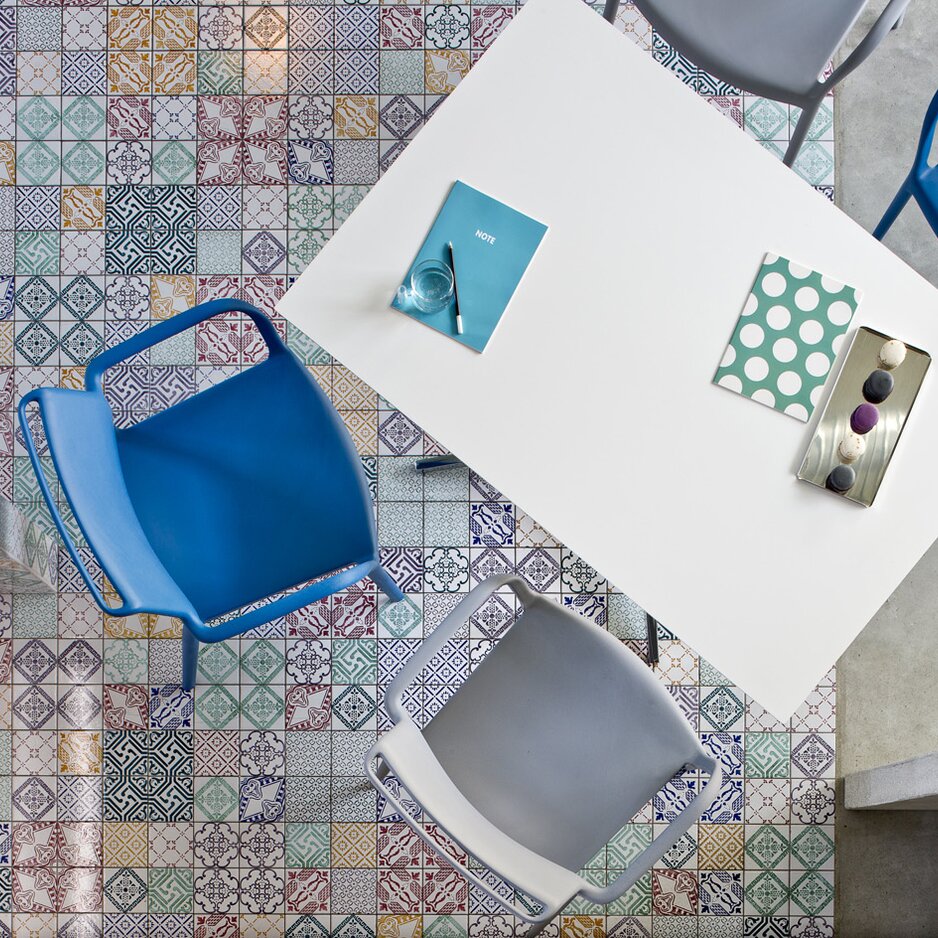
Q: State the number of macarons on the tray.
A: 5